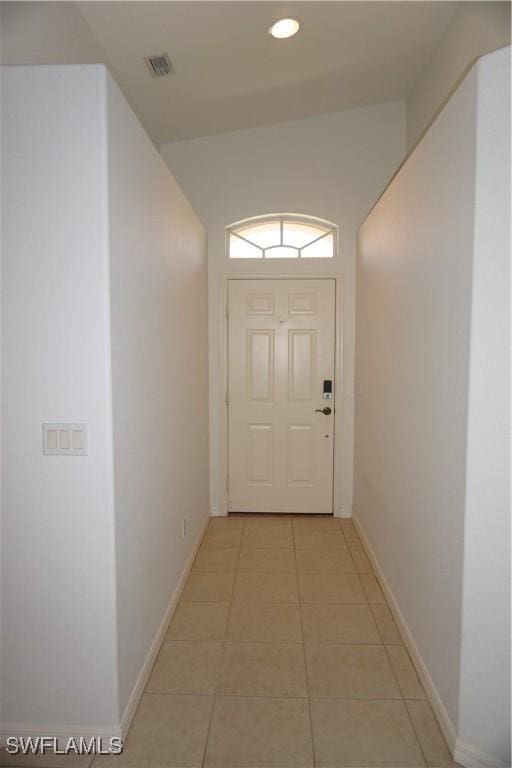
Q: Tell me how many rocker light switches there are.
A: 3